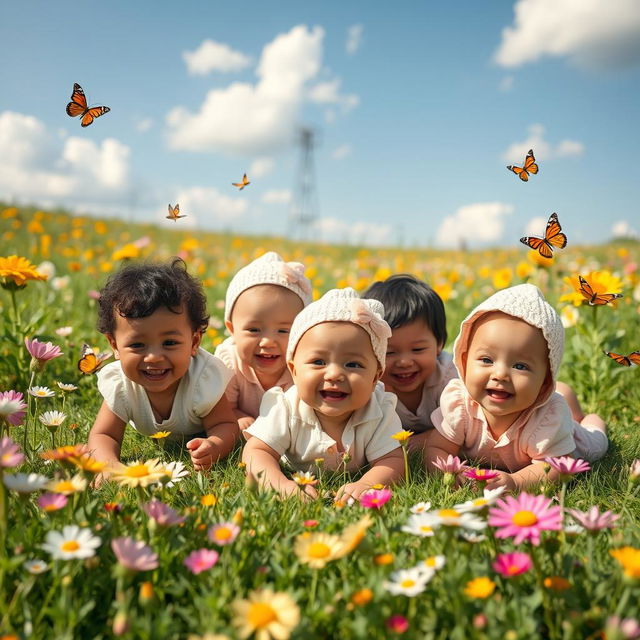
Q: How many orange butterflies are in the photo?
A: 8